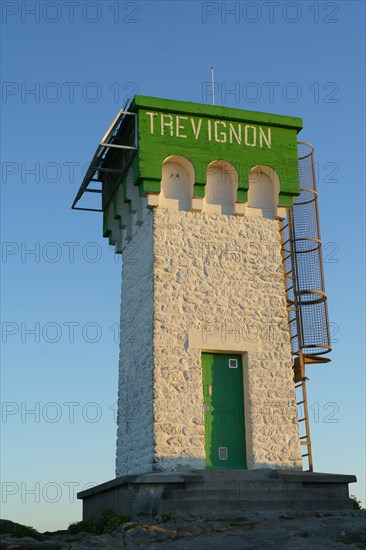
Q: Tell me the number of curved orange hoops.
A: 5